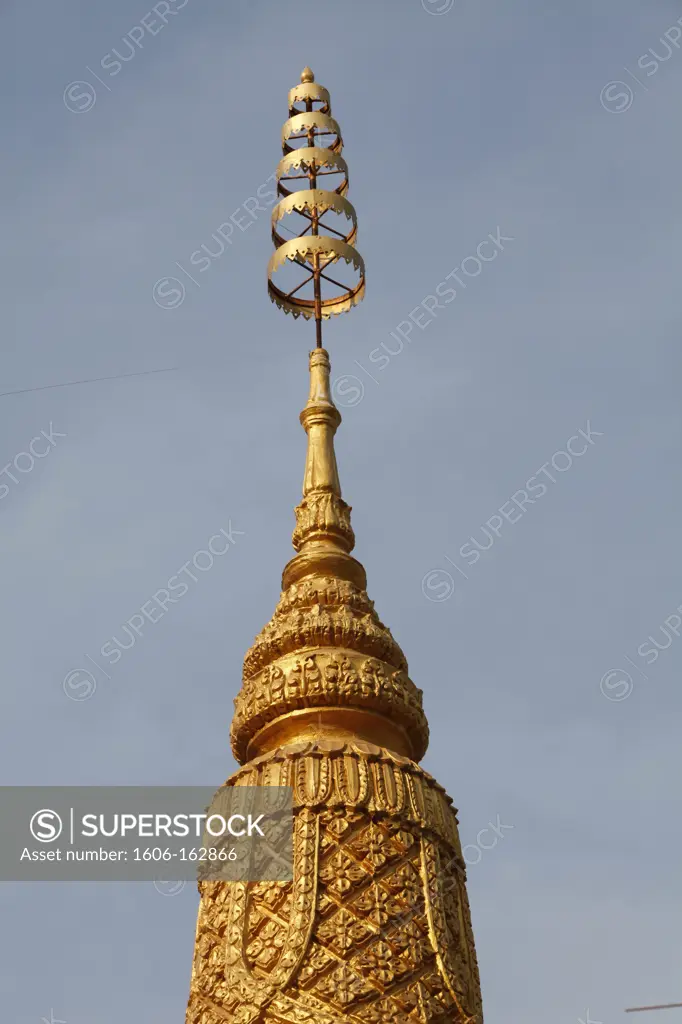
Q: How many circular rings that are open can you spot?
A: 5